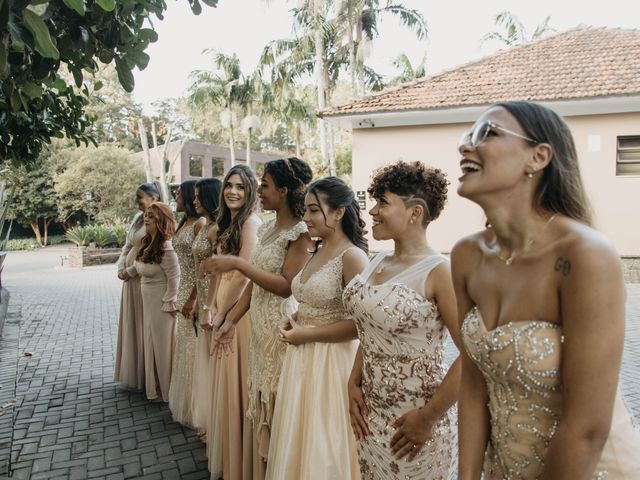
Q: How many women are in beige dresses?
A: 9